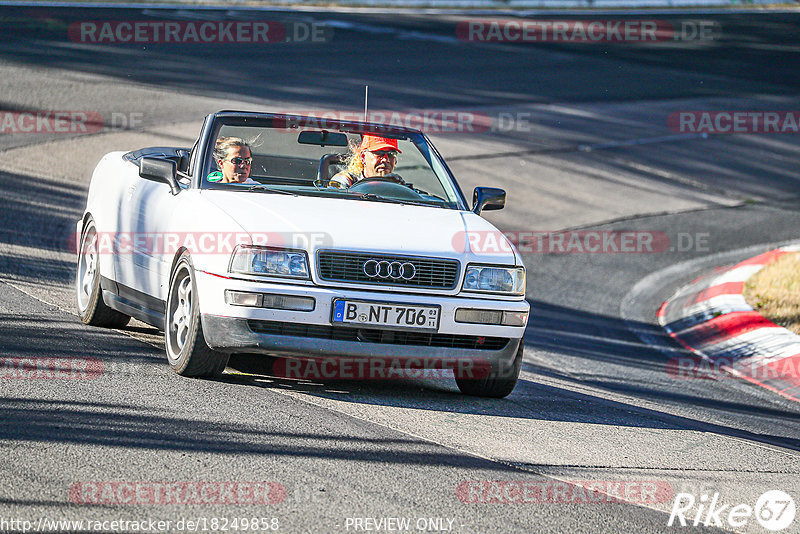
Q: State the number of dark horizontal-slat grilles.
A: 2